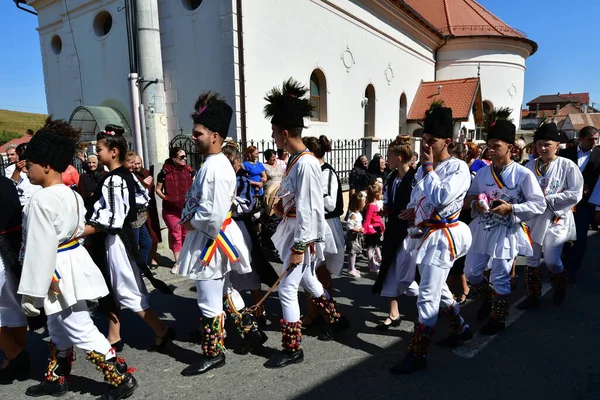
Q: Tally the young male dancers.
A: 6